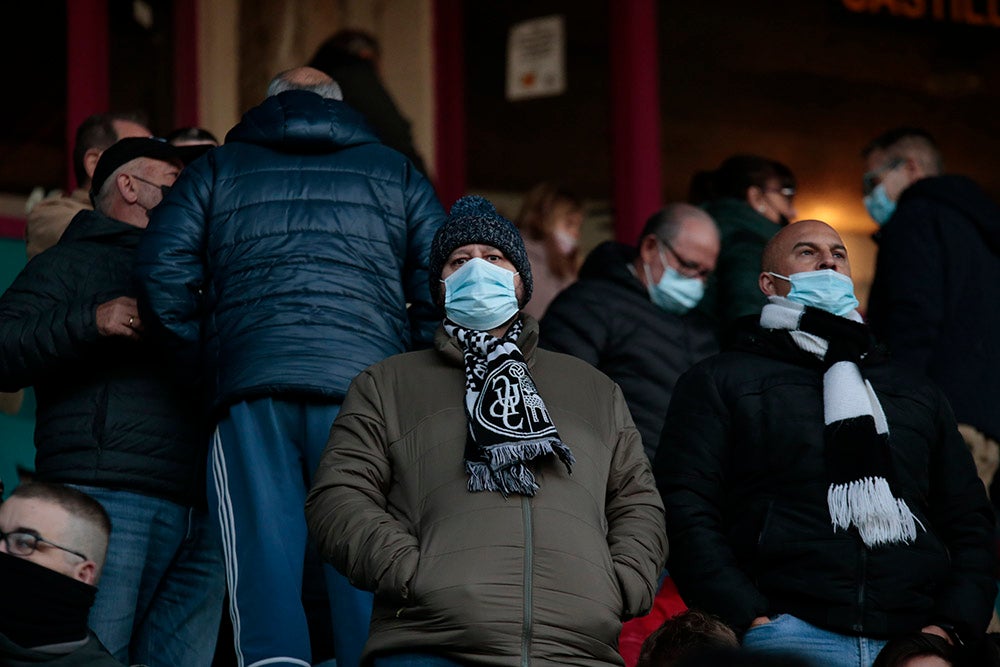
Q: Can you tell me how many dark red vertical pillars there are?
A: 4